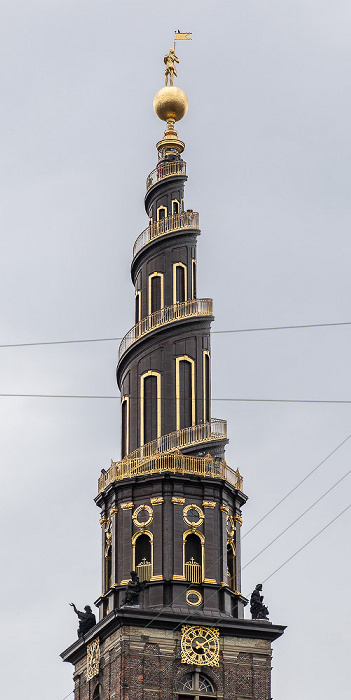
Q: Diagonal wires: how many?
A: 3